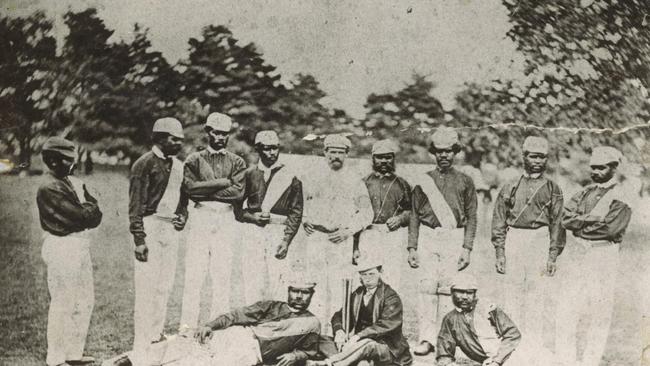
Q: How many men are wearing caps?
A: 12